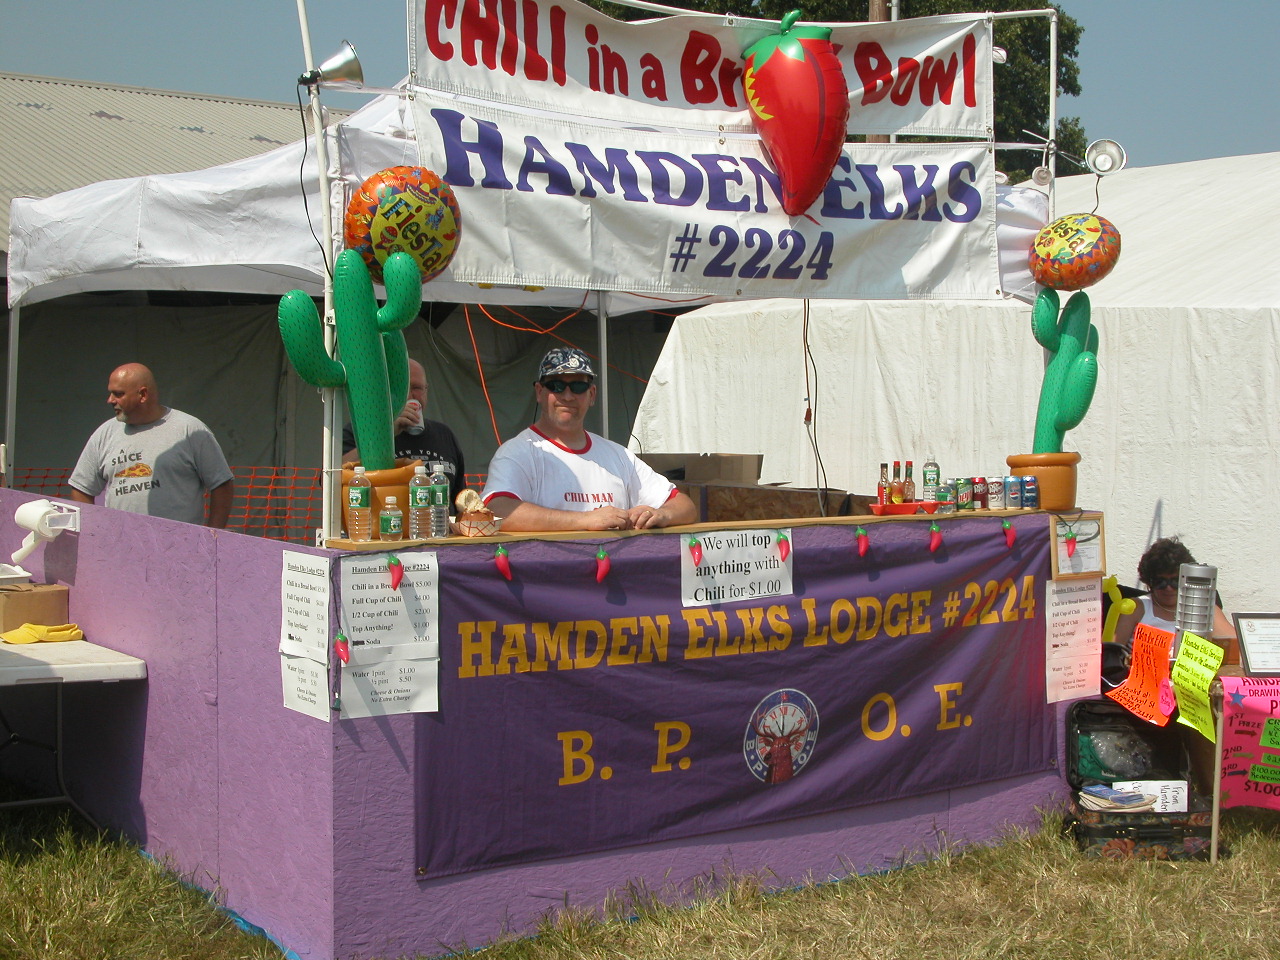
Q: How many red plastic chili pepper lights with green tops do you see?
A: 10